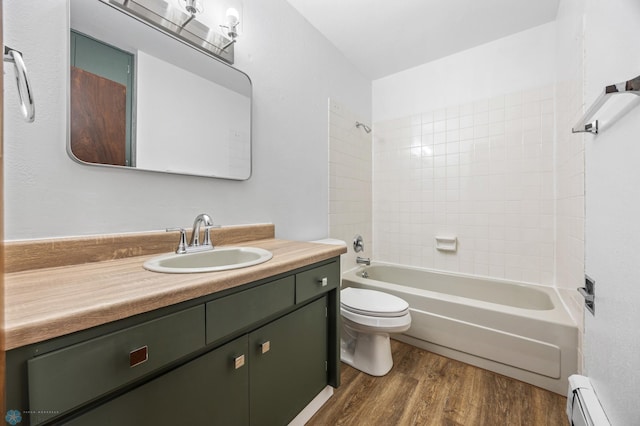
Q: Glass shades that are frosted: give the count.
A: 0